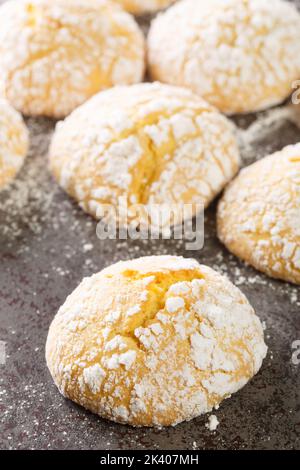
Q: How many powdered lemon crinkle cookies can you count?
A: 7